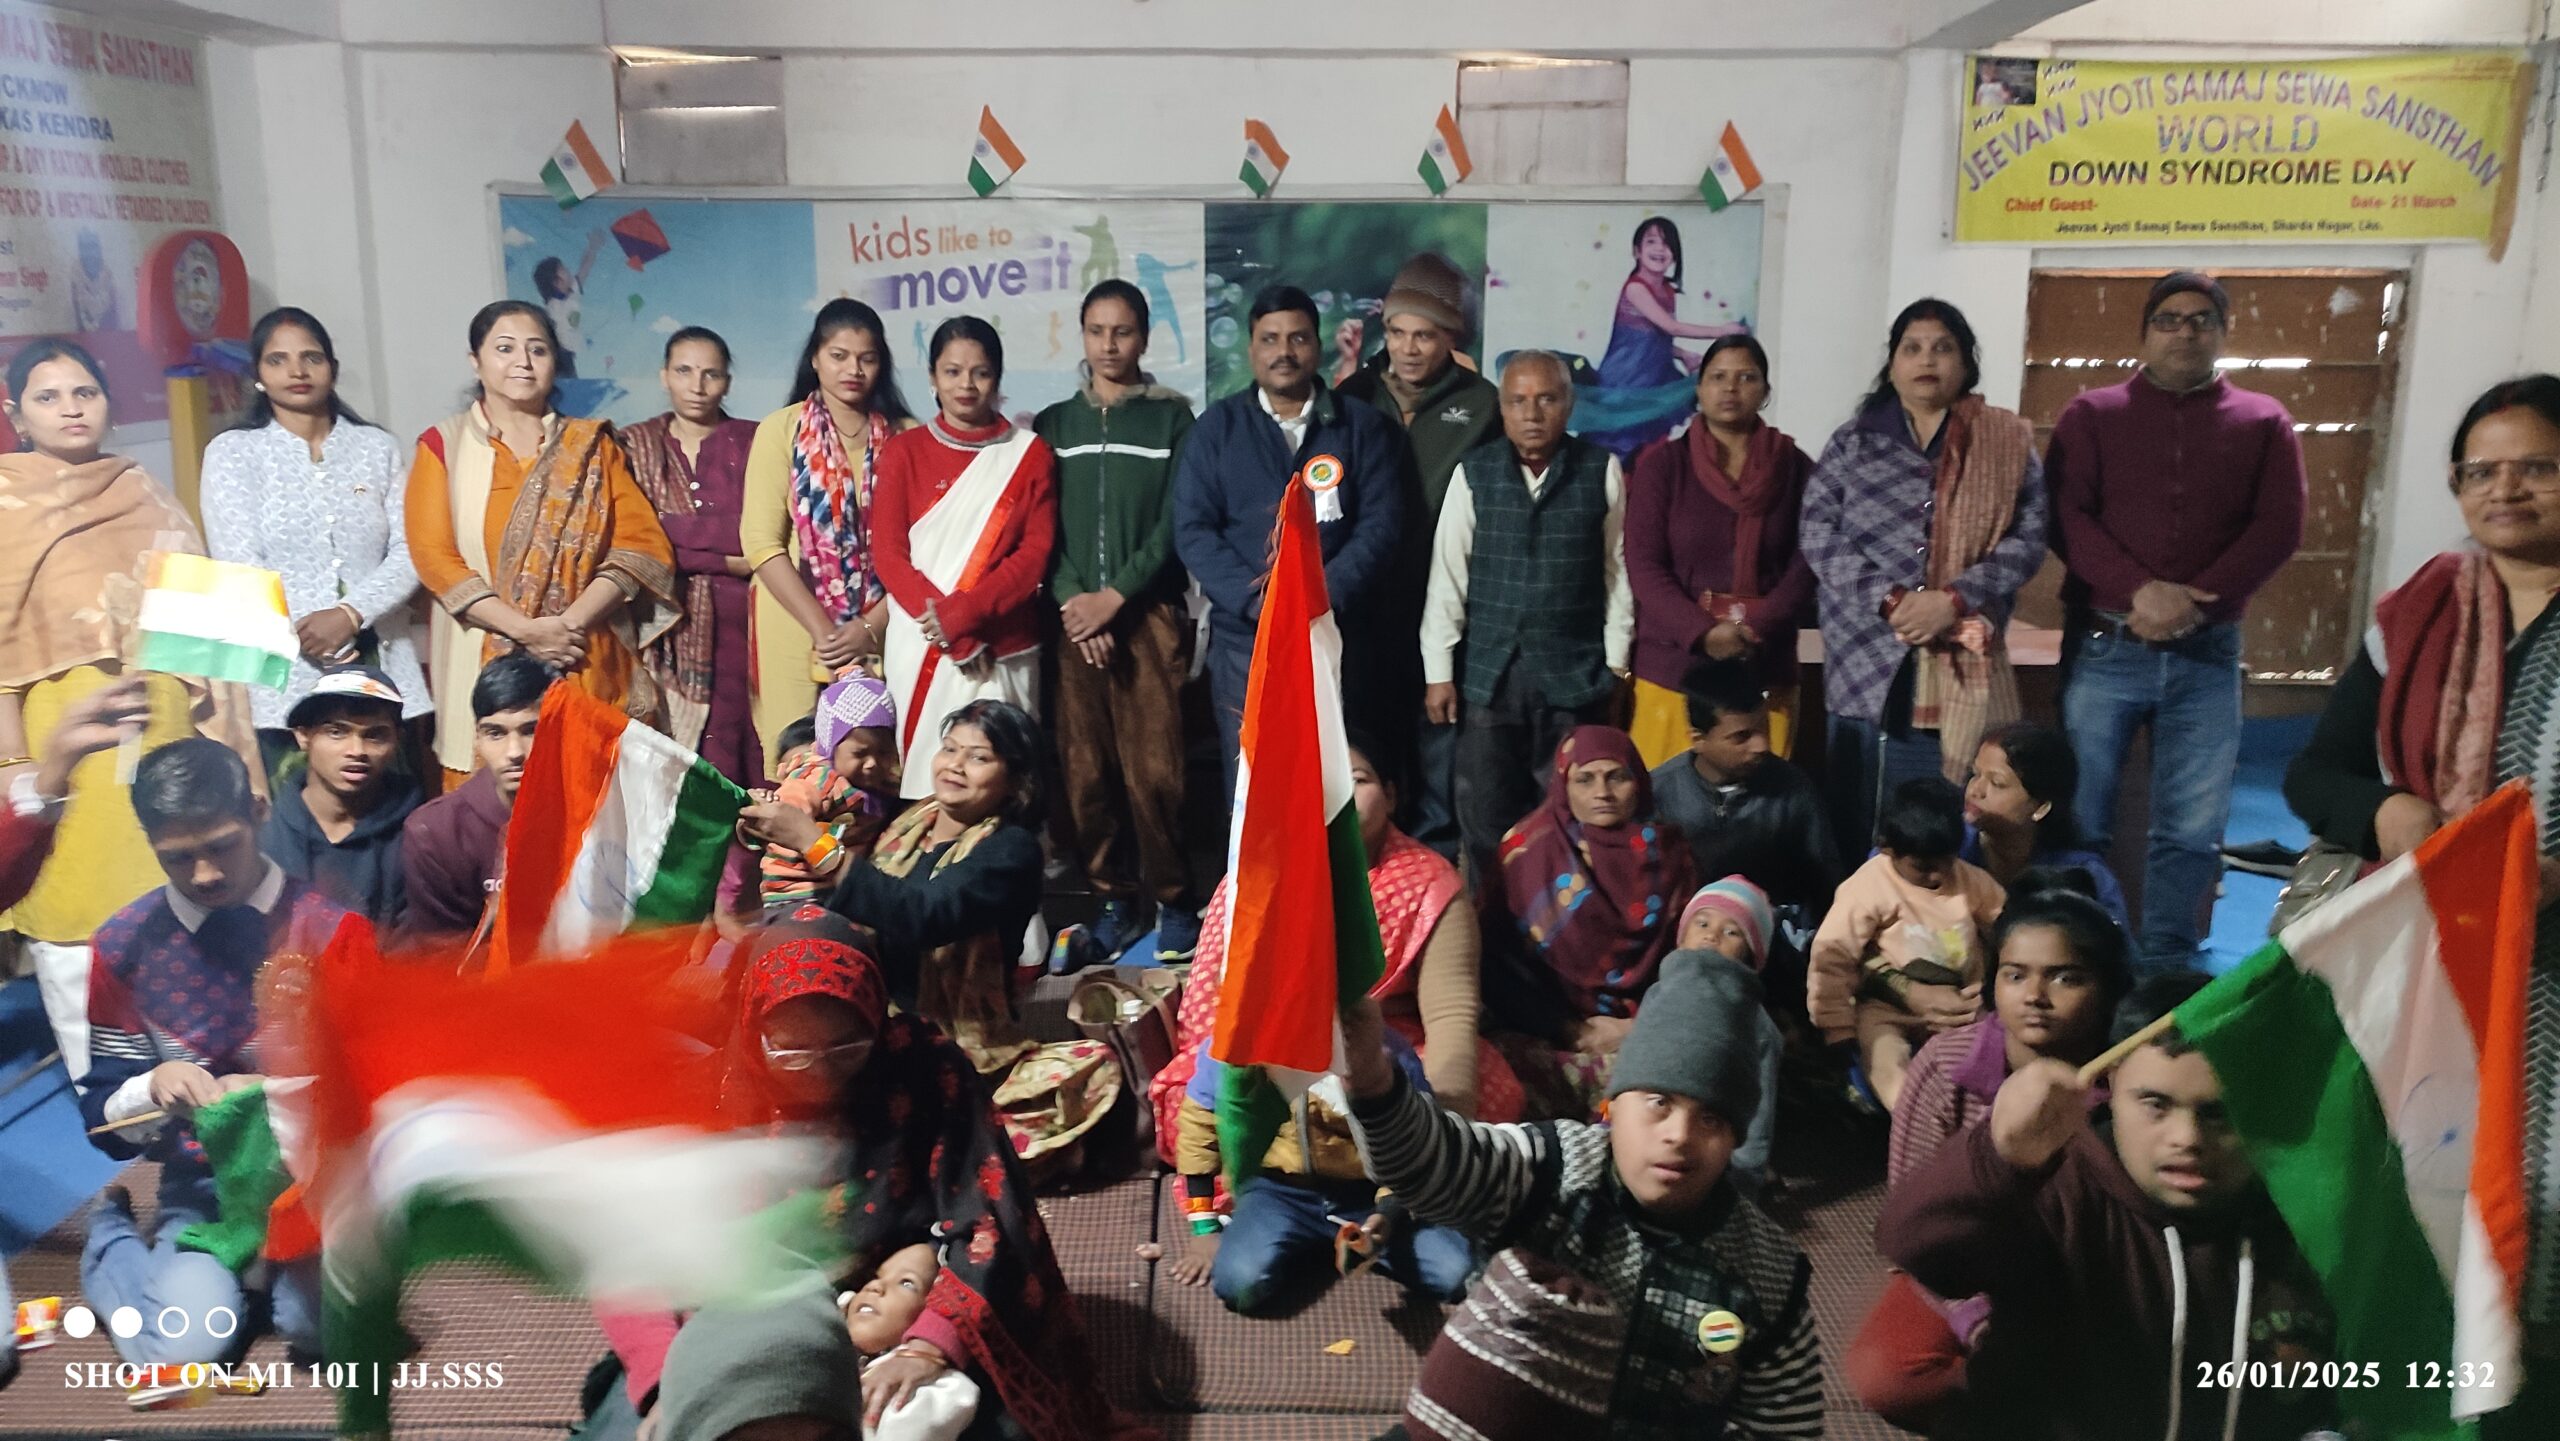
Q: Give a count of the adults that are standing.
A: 14